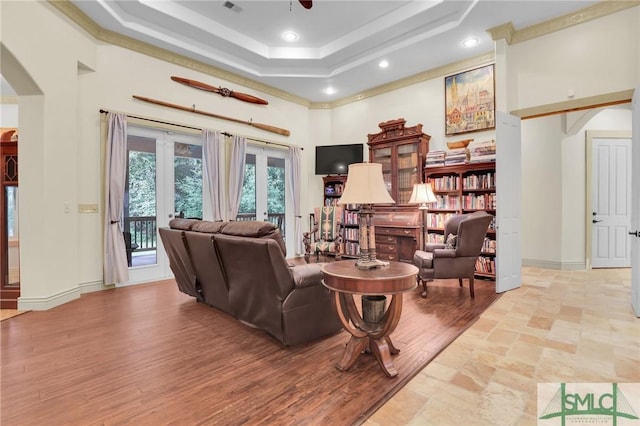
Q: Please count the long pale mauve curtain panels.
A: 4